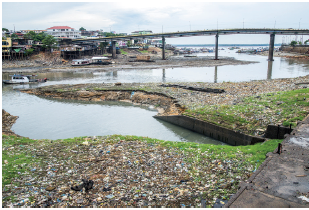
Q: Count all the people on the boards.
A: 0